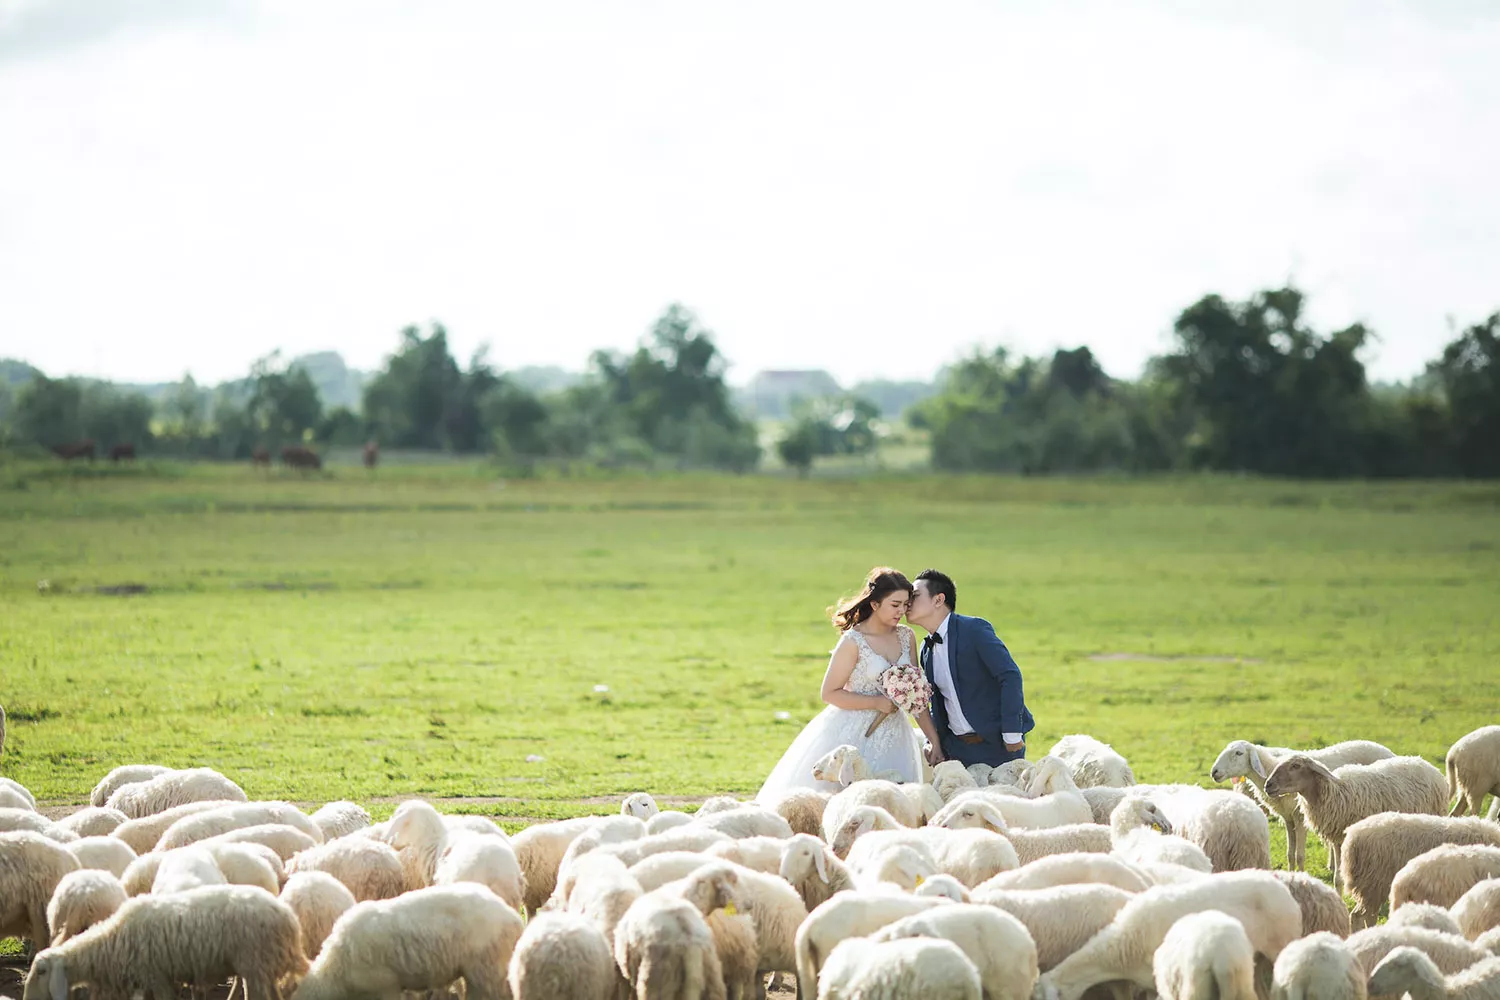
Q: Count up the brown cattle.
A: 5